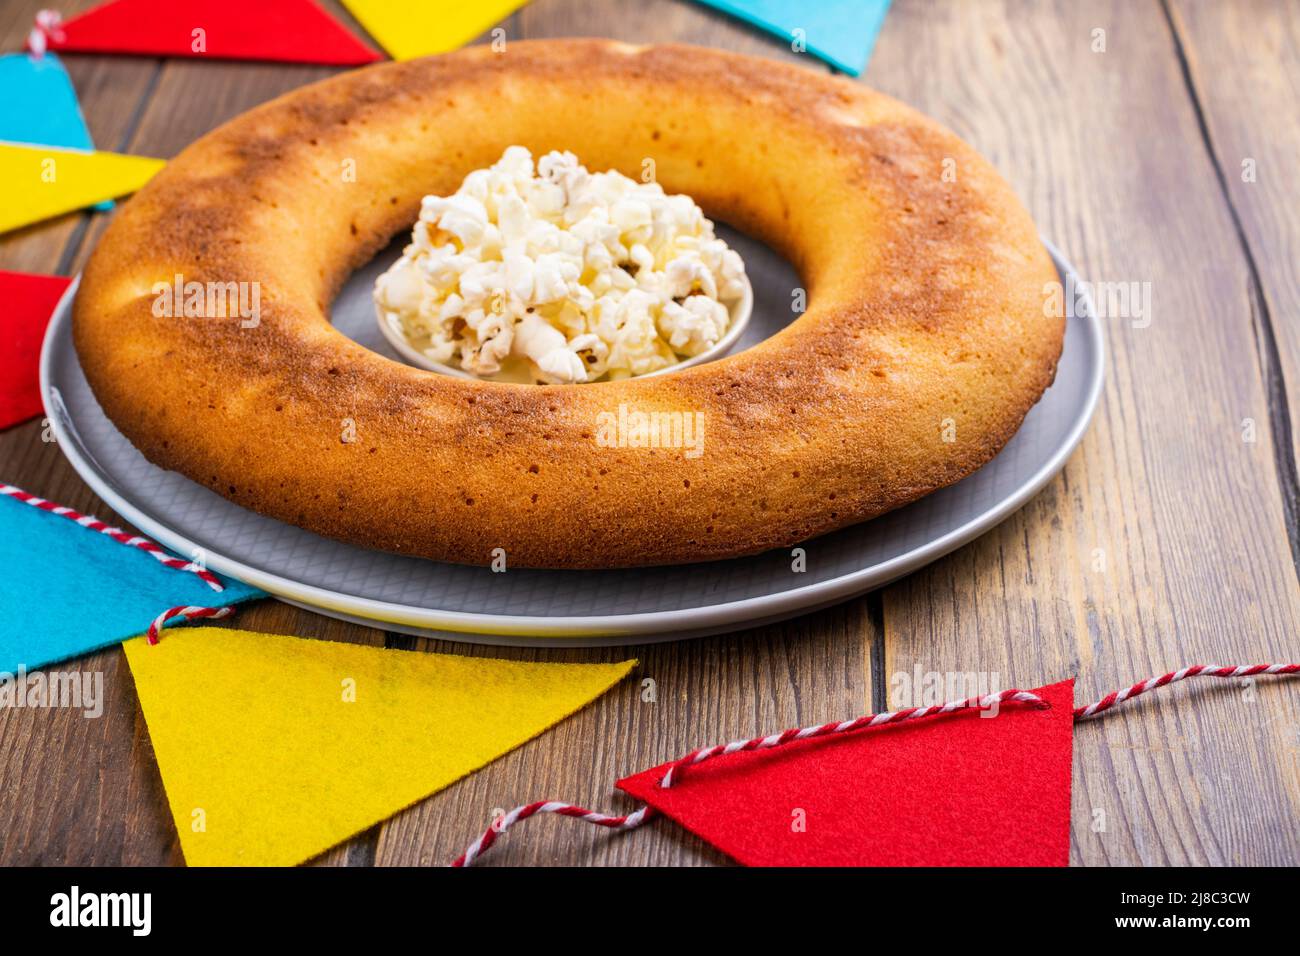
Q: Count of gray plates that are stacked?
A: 1